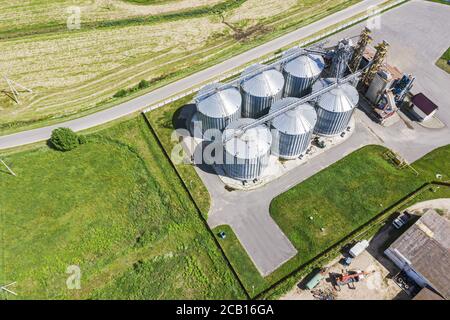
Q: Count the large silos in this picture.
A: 6